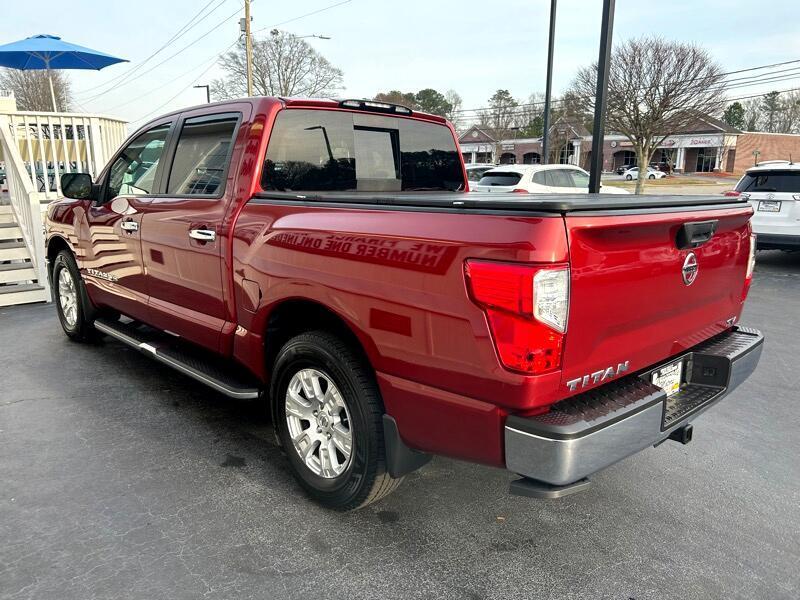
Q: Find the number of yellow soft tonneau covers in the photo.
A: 0